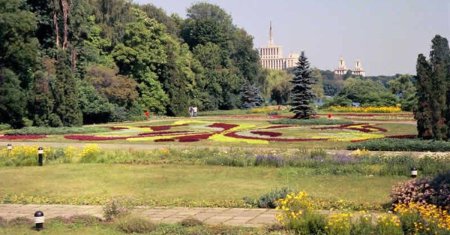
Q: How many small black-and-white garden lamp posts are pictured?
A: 4